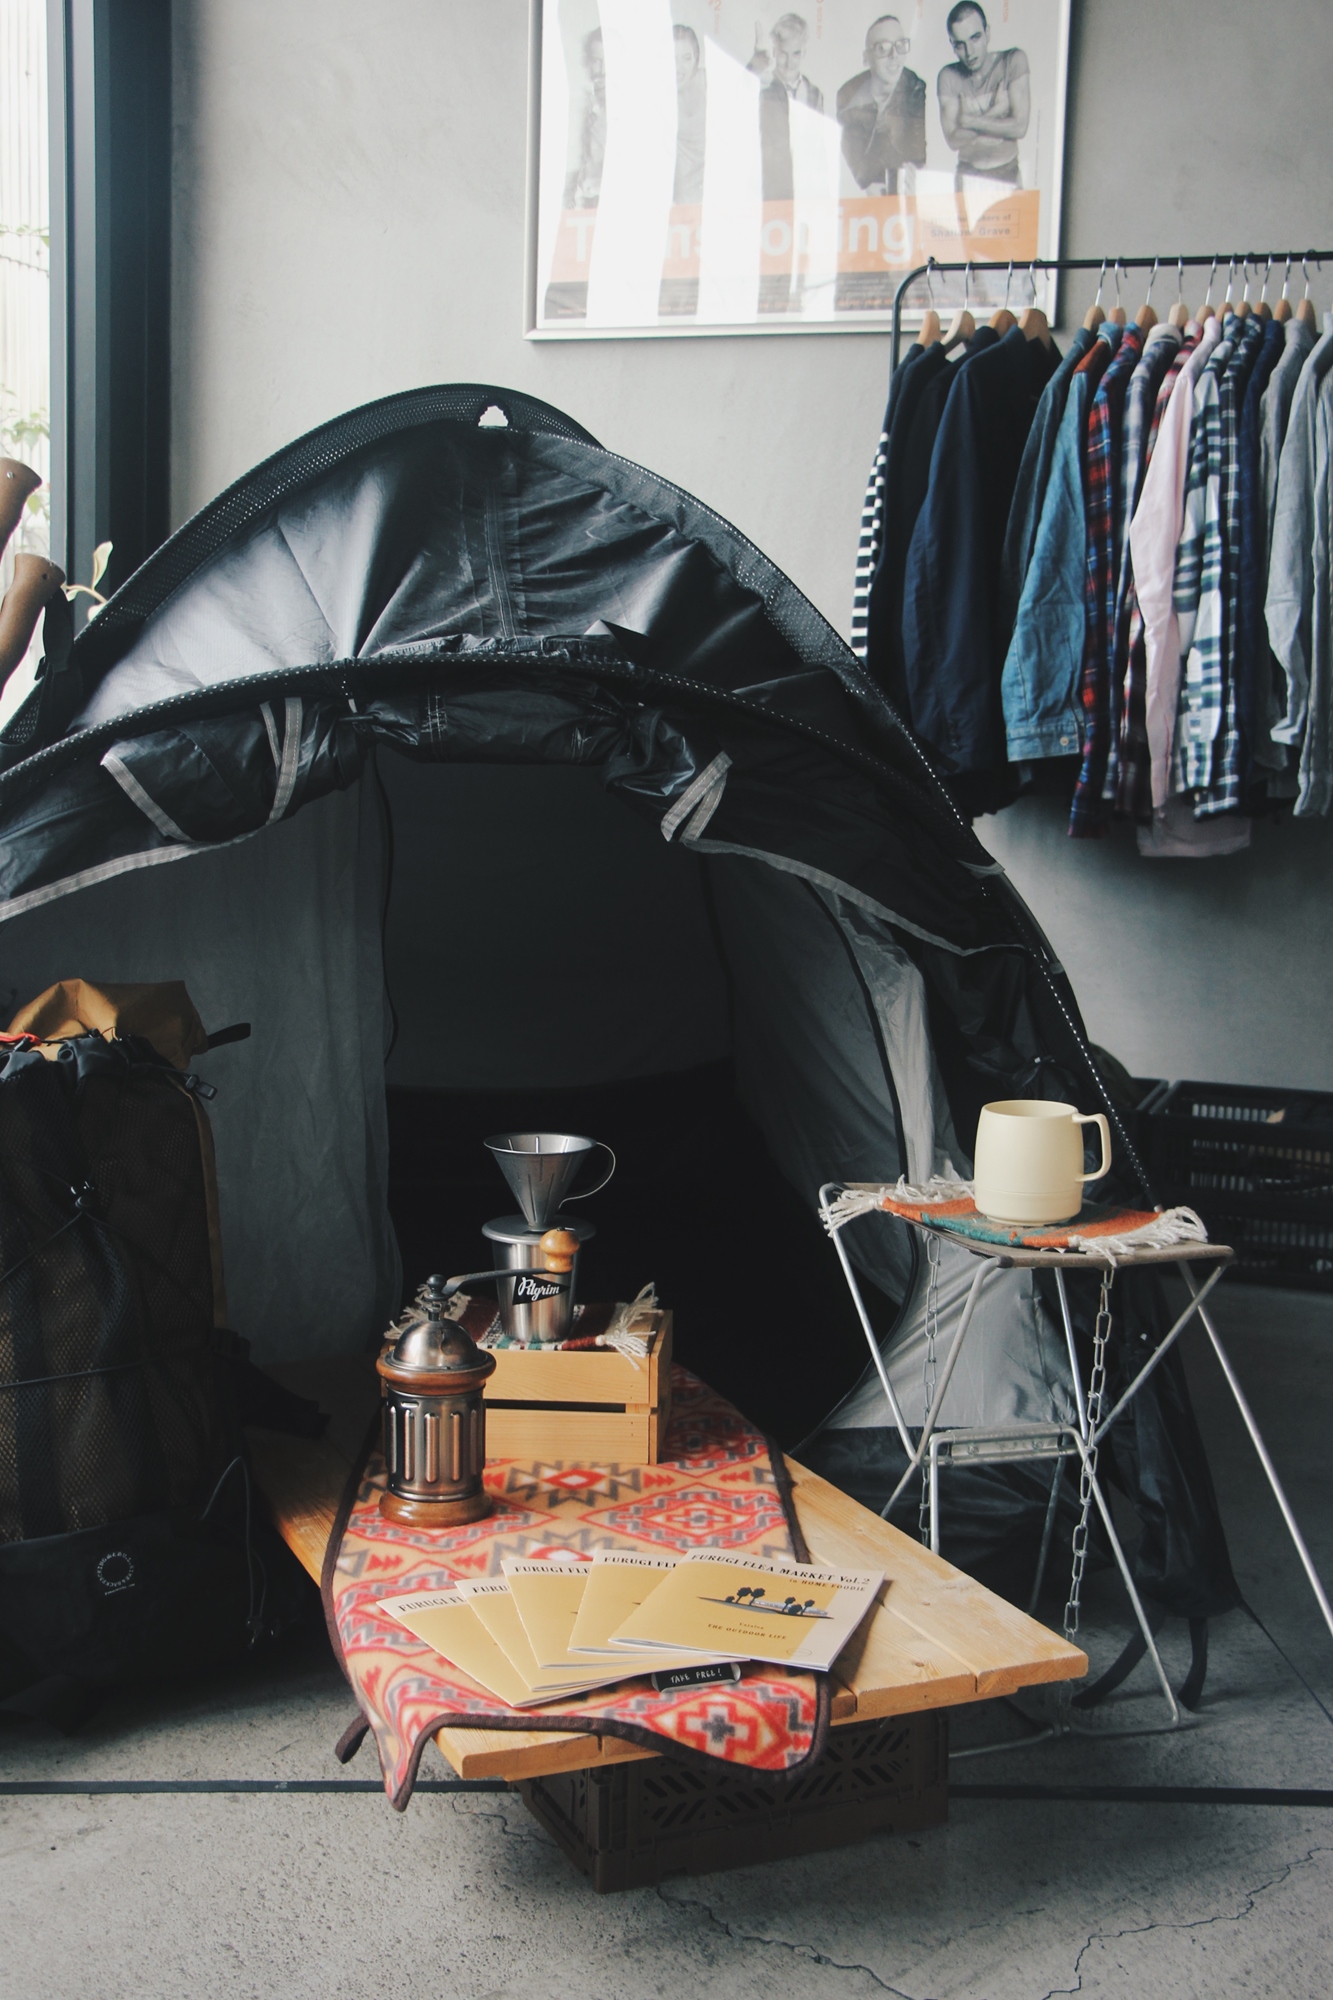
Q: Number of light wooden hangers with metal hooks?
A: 14